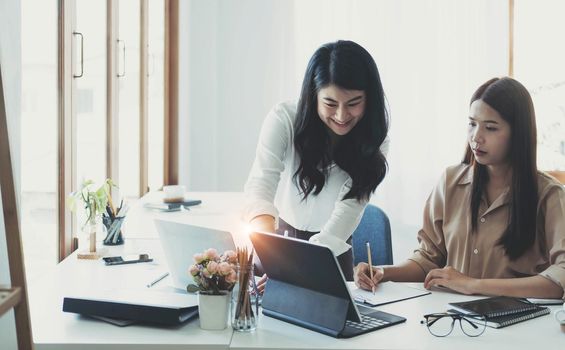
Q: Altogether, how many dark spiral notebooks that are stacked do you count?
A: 2